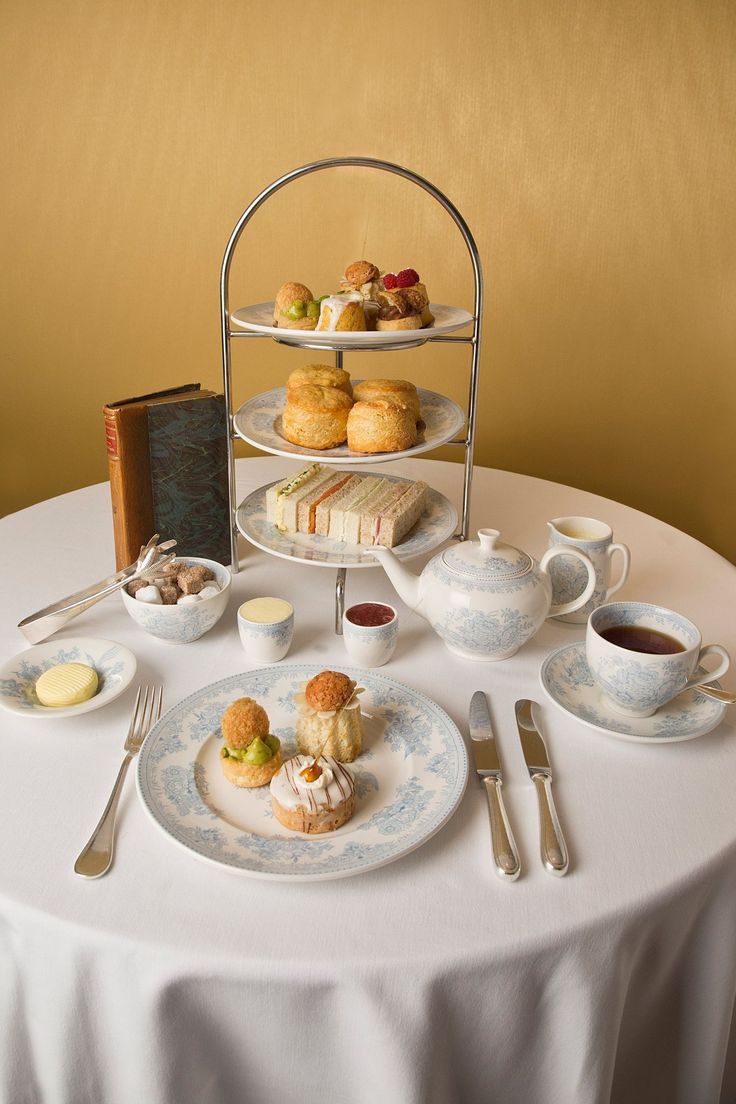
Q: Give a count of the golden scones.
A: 4